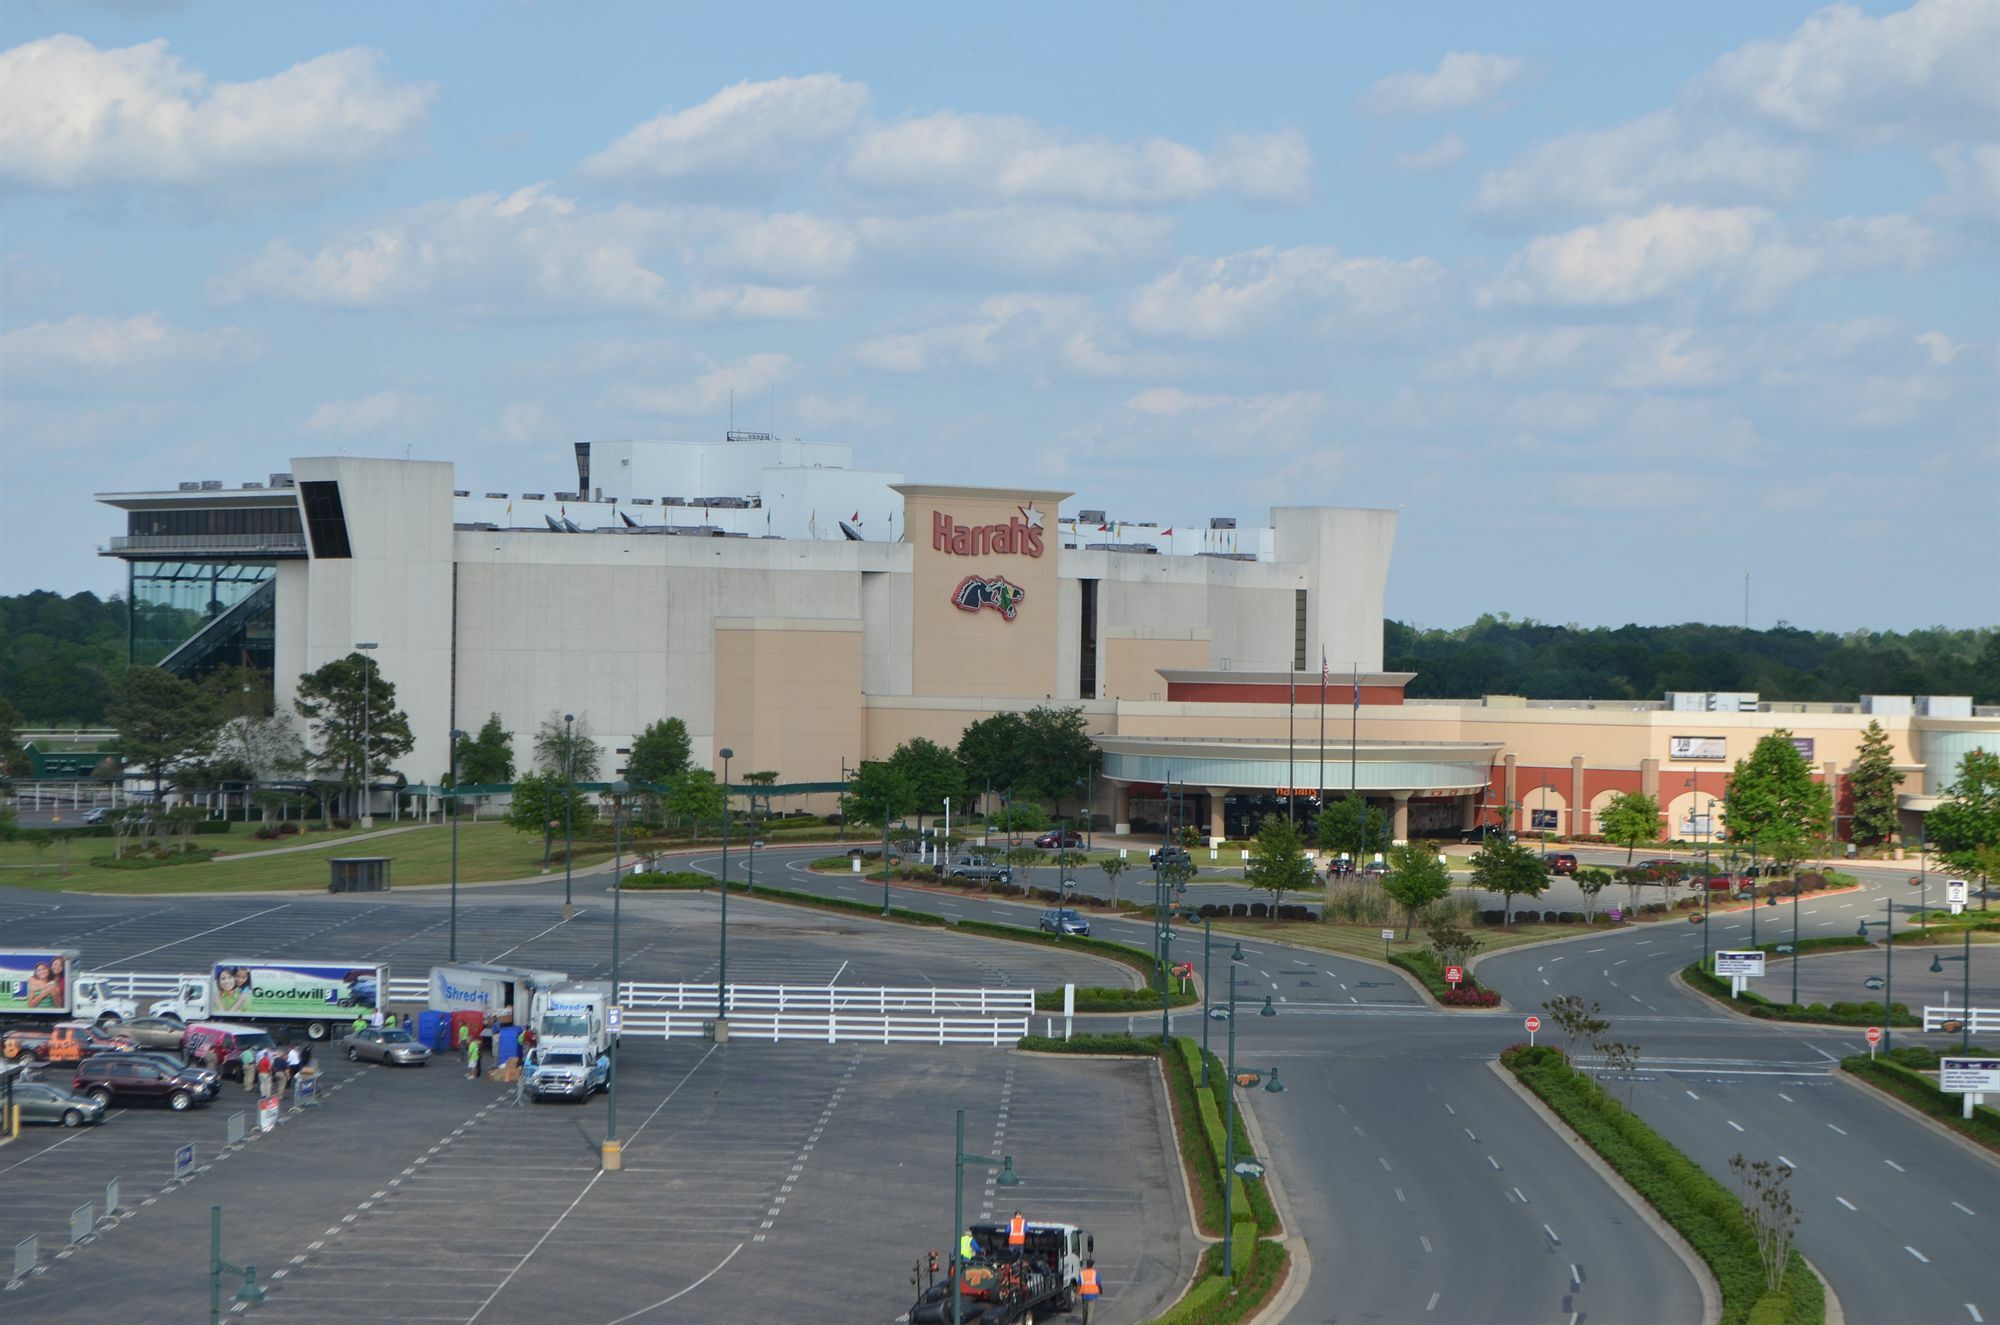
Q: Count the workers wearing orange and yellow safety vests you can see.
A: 3